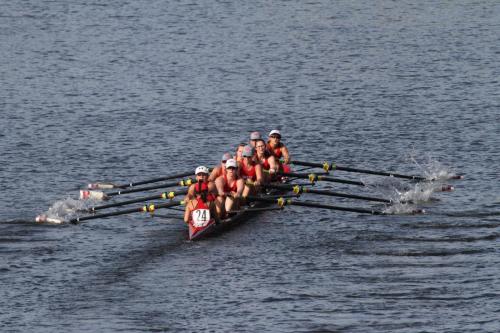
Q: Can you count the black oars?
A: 8